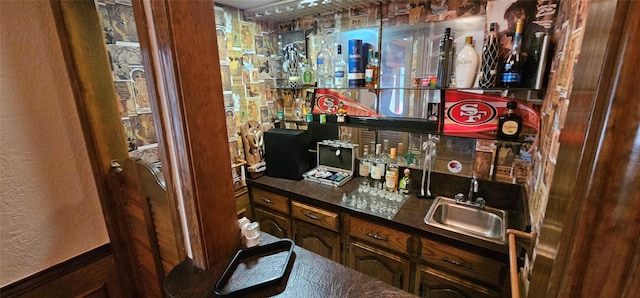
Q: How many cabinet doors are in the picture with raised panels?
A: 4